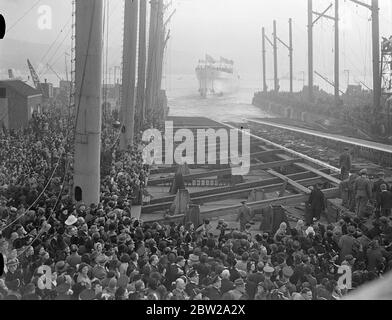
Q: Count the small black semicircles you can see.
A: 2